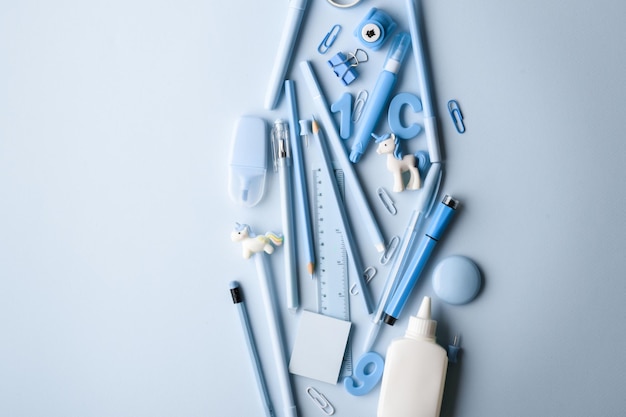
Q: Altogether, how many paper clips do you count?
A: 7